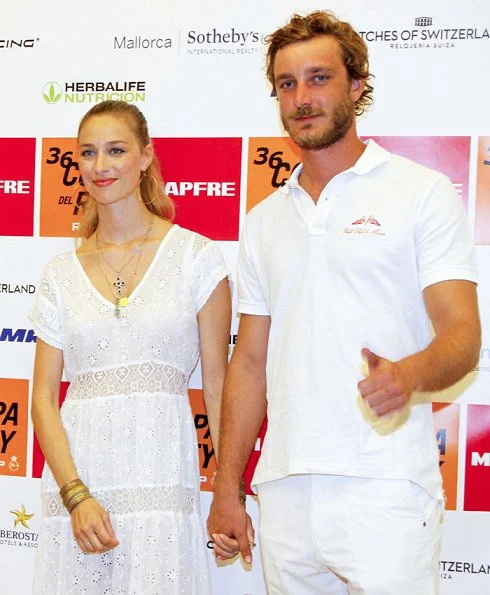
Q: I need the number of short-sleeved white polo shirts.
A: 1